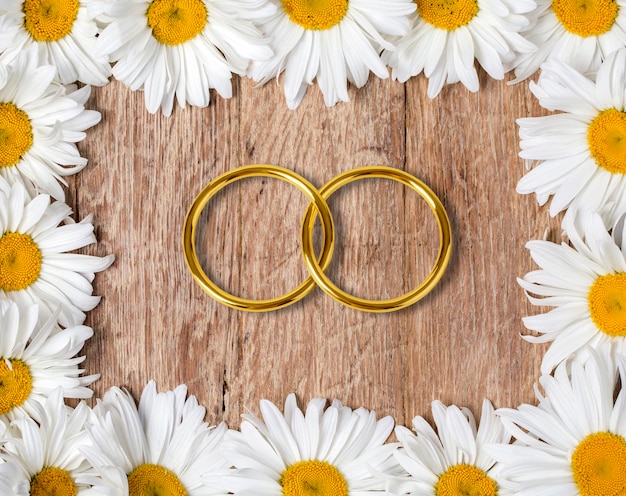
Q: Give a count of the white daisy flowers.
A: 15